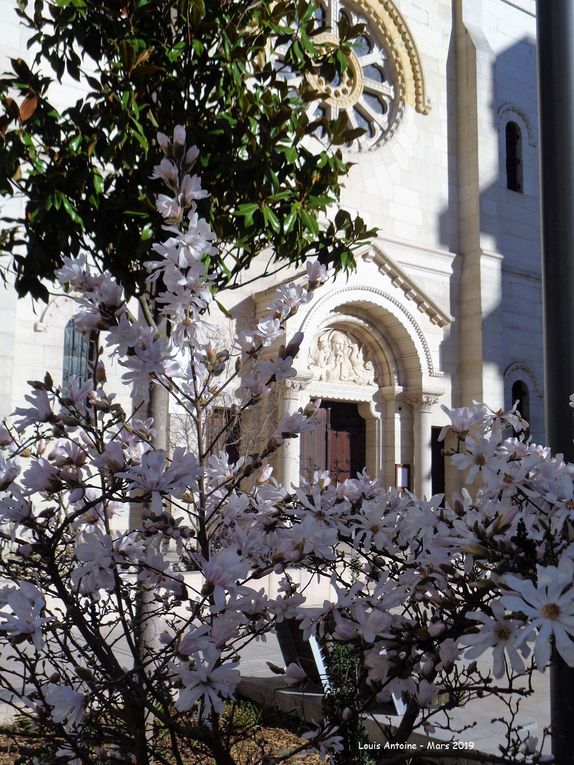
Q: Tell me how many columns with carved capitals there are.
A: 2